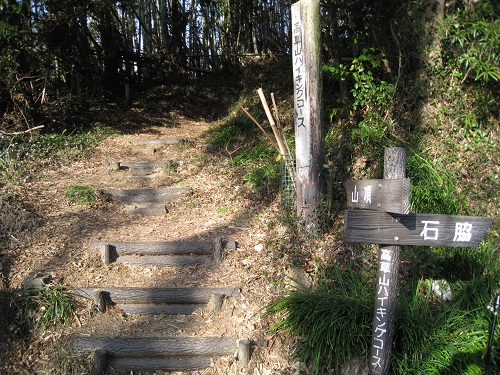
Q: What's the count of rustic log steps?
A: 6